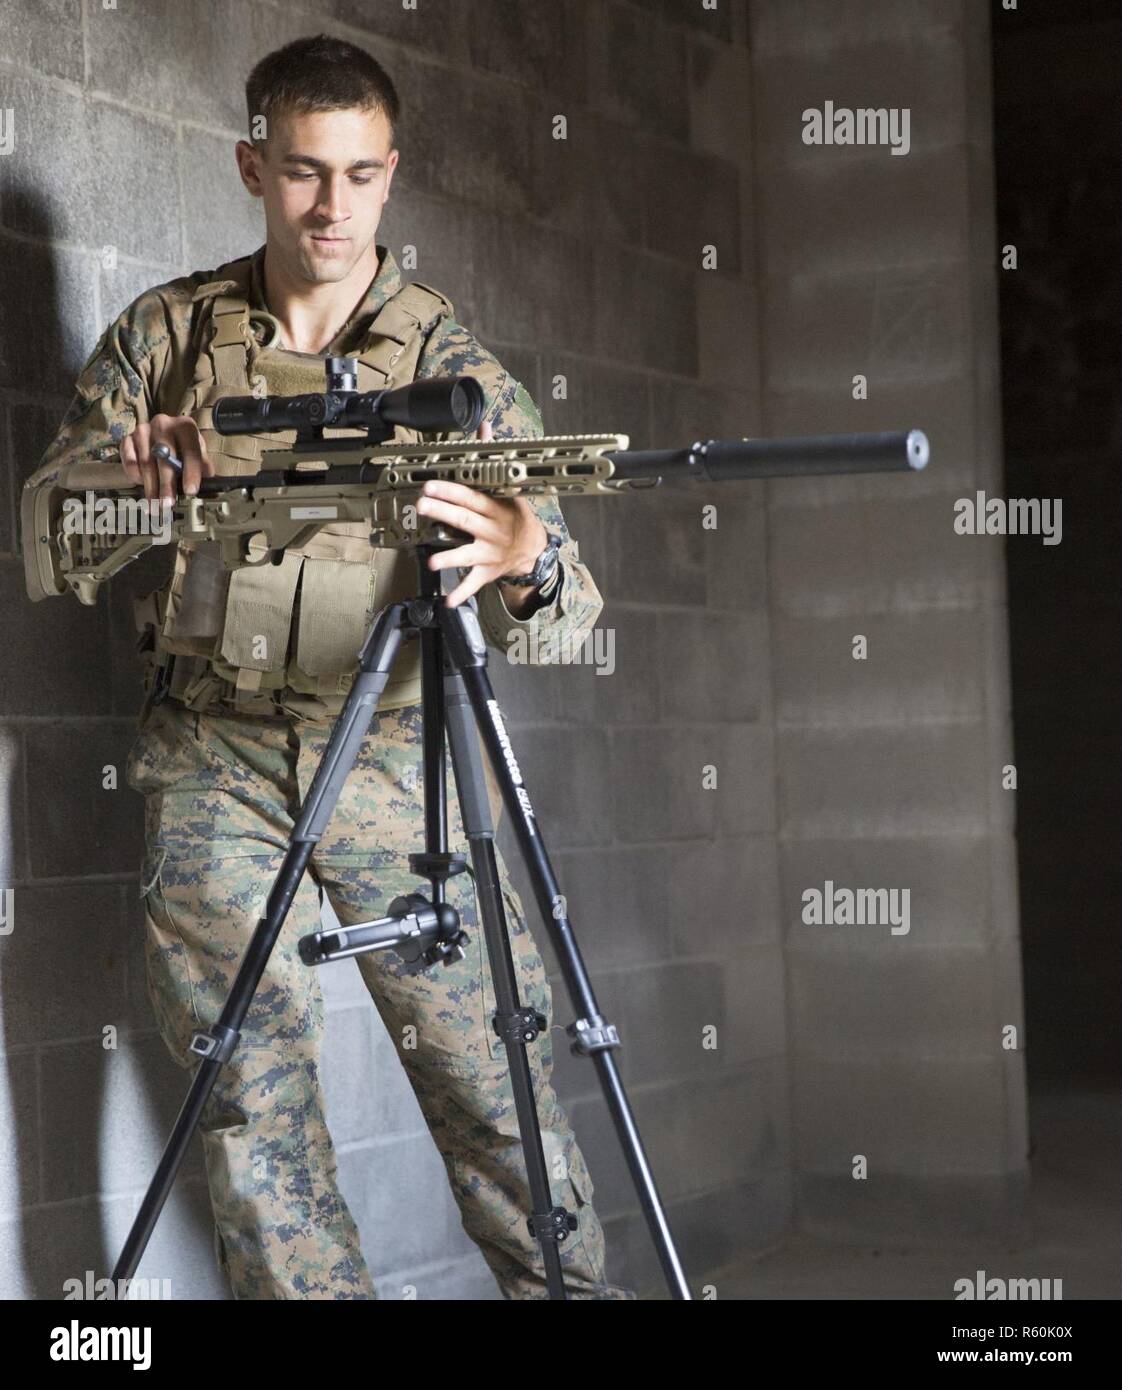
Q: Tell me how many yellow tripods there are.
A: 0